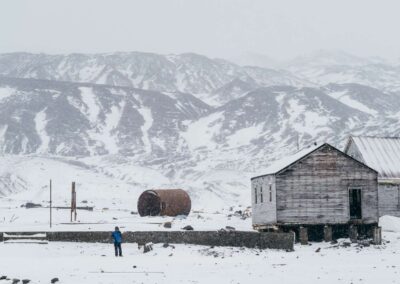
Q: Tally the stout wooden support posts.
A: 4